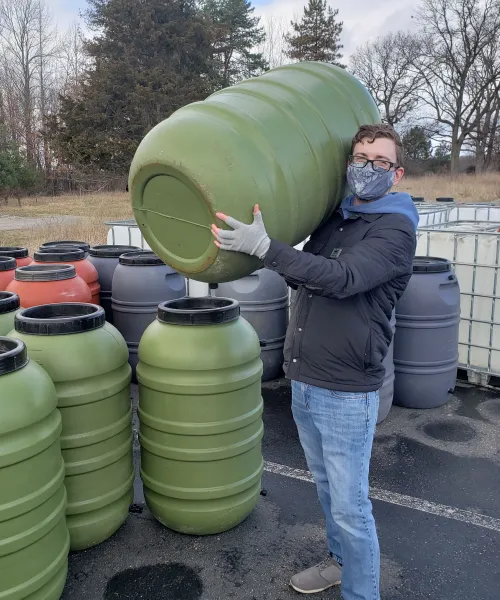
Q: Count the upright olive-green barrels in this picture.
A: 4